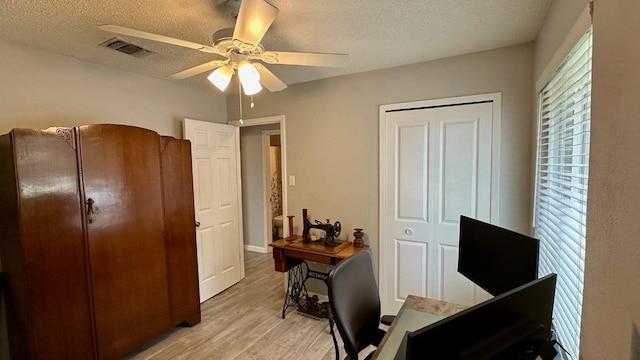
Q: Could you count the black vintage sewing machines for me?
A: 1